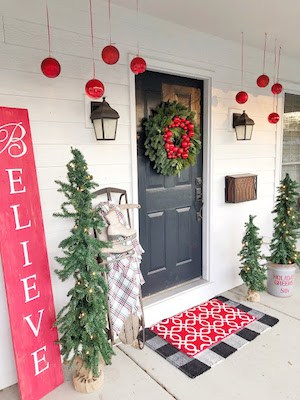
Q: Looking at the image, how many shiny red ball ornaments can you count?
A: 8